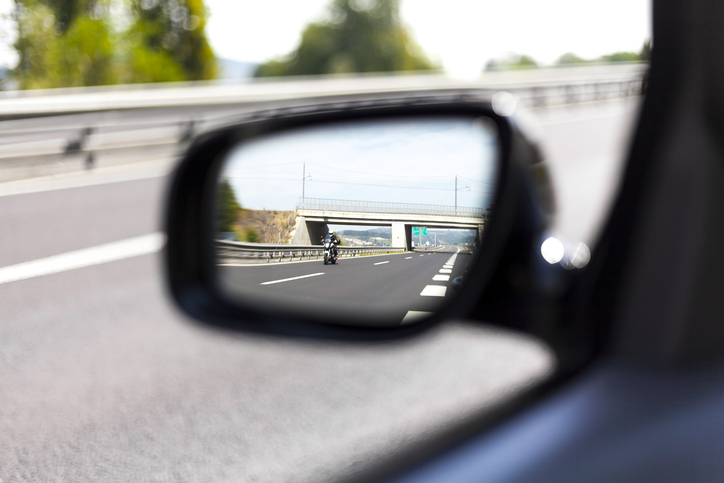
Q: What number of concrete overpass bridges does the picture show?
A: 1